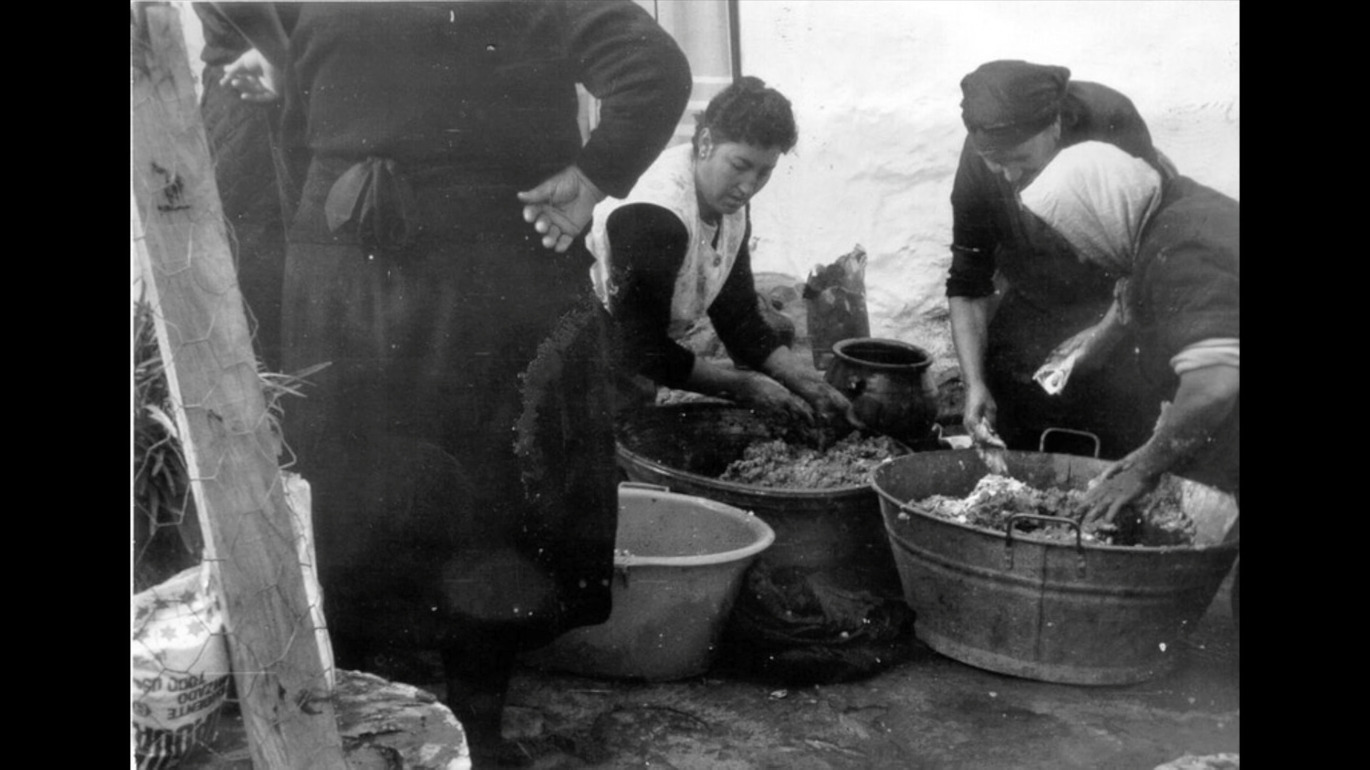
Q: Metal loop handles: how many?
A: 3